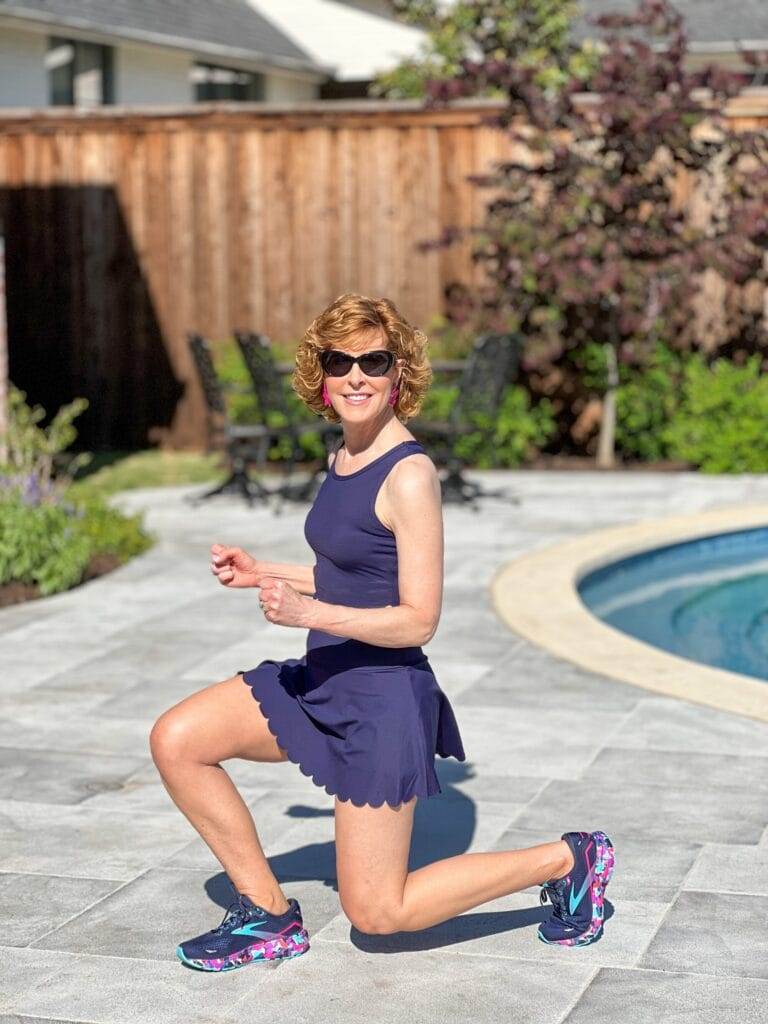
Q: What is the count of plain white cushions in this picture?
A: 0